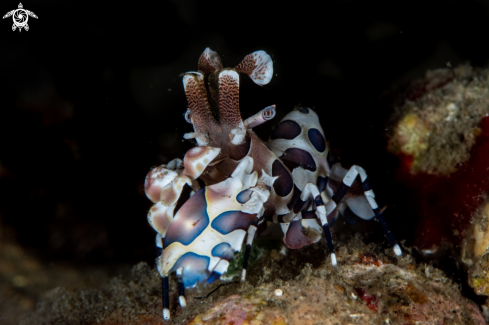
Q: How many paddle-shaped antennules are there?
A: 2